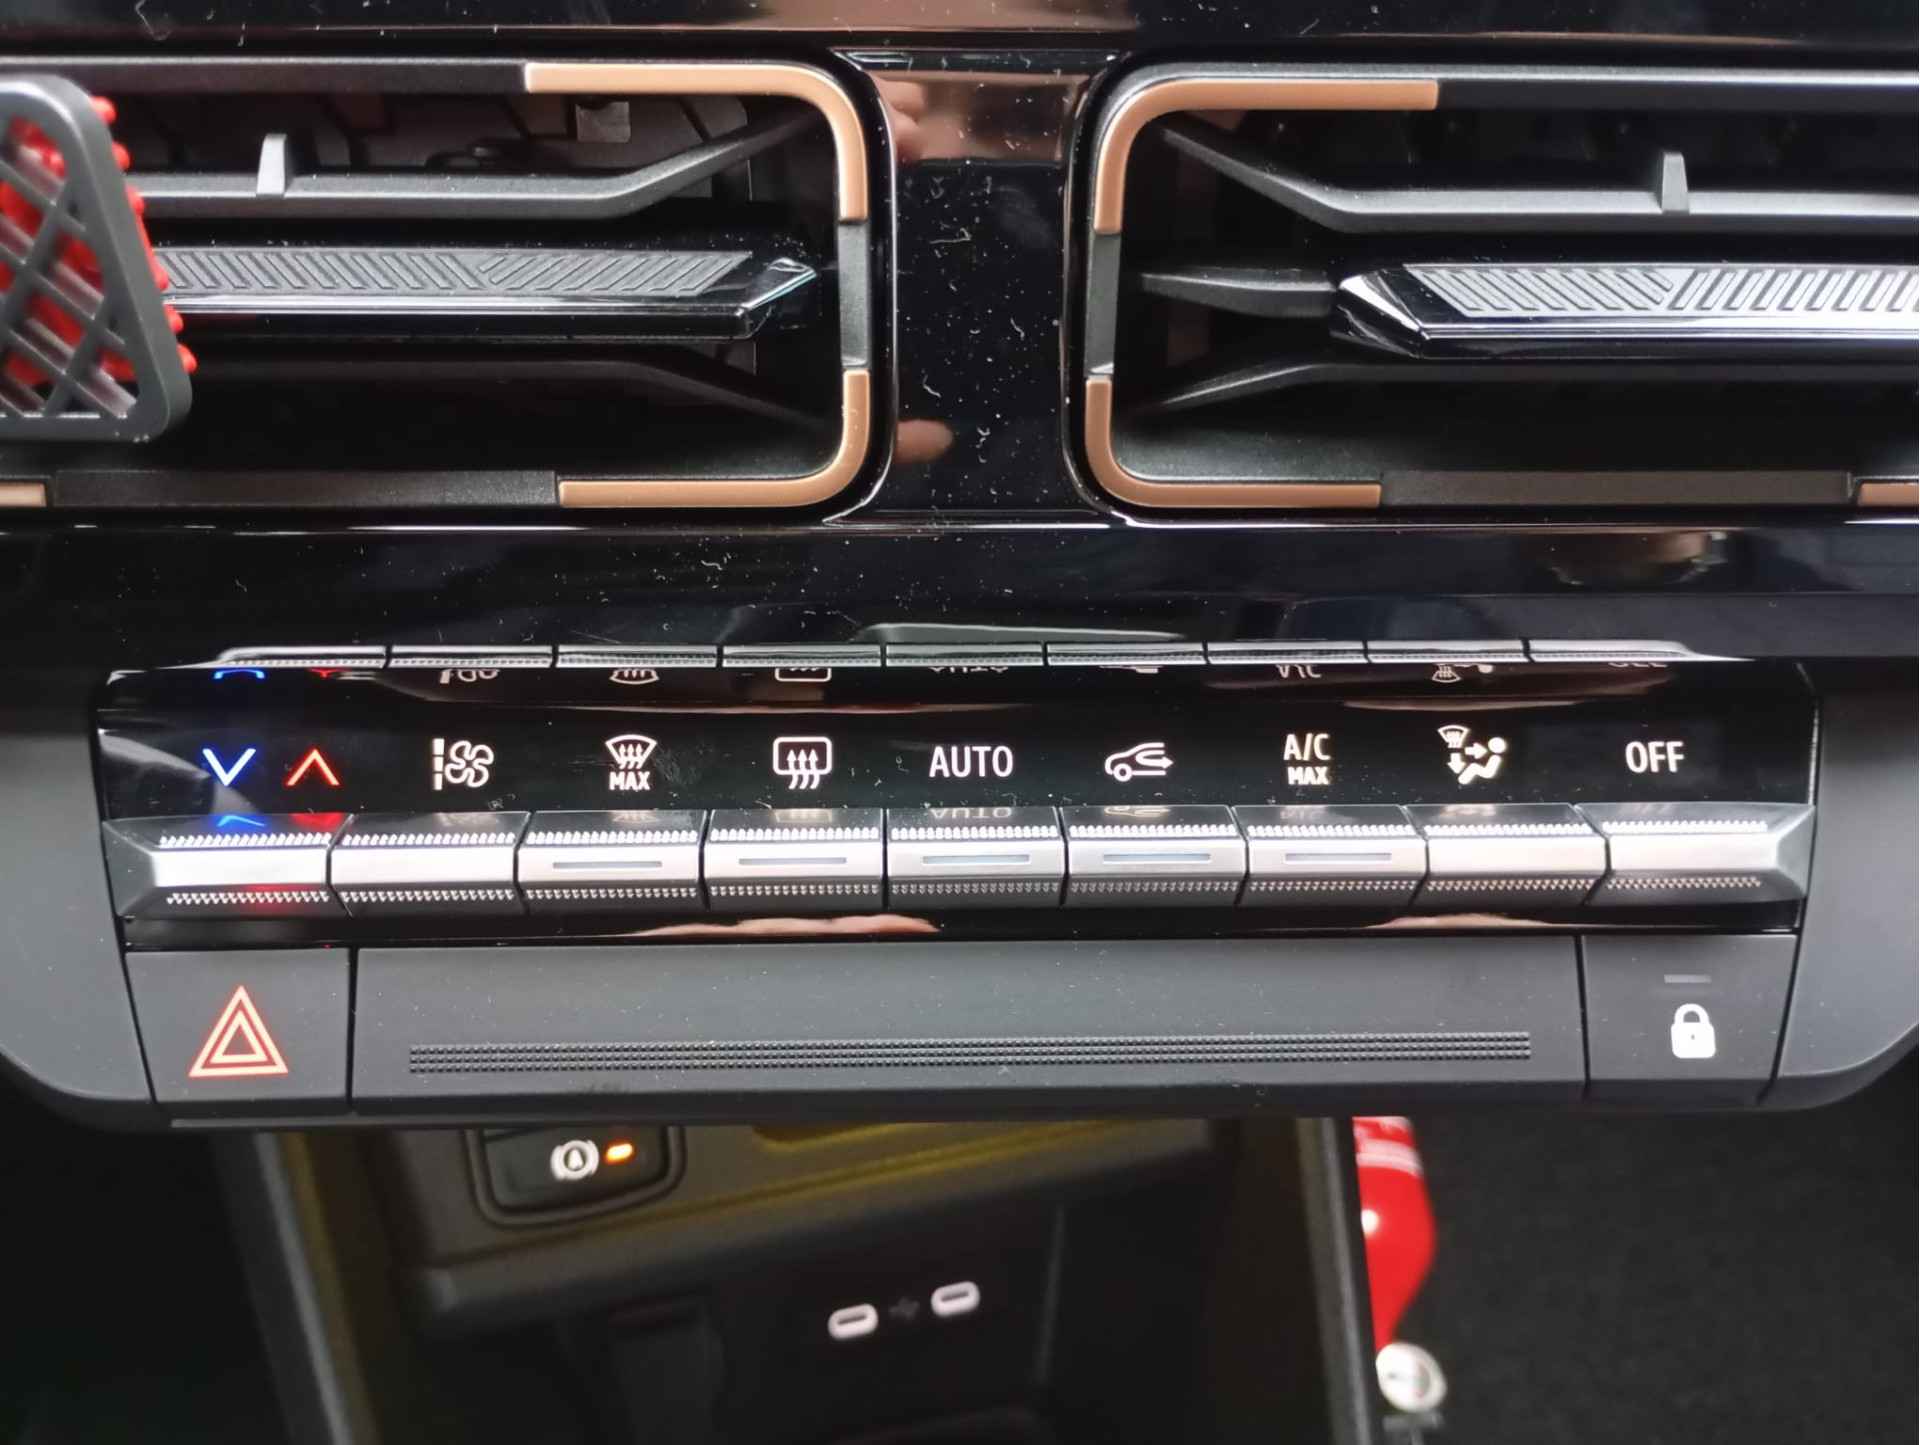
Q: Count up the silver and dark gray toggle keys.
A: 9